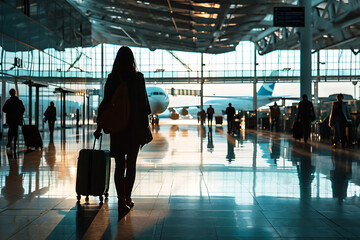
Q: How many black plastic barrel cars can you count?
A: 0